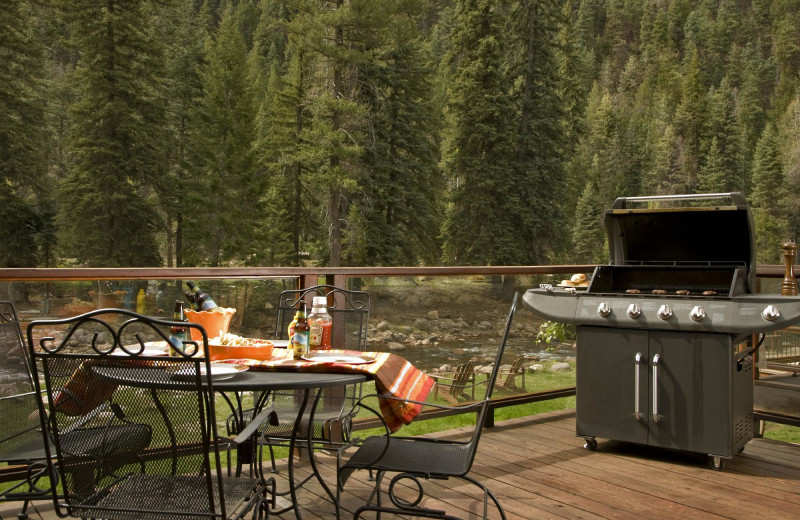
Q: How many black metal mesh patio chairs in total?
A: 4